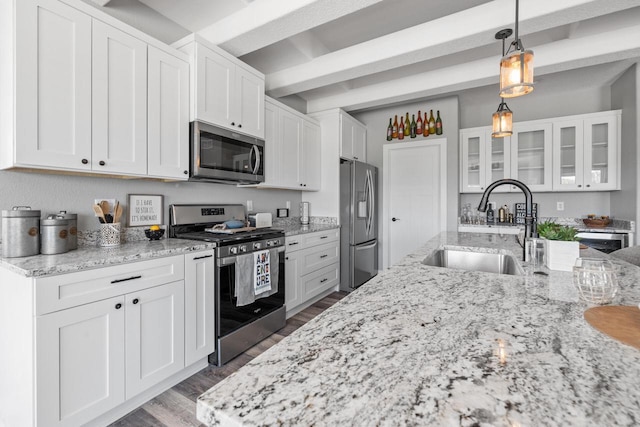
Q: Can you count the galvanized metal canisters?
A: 3